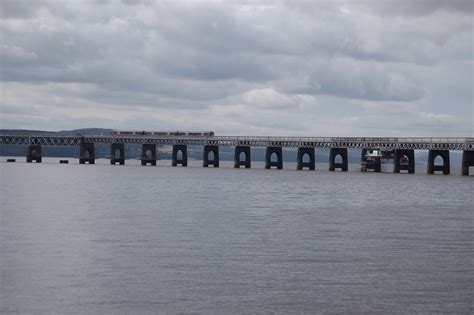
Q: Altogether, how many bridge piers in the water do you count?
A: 14